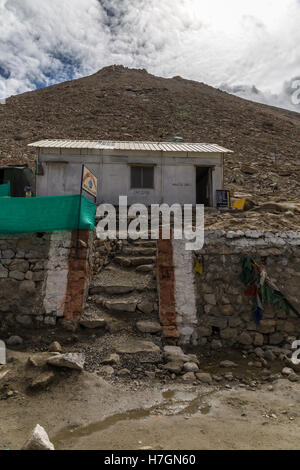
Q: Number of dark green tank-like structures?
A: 1